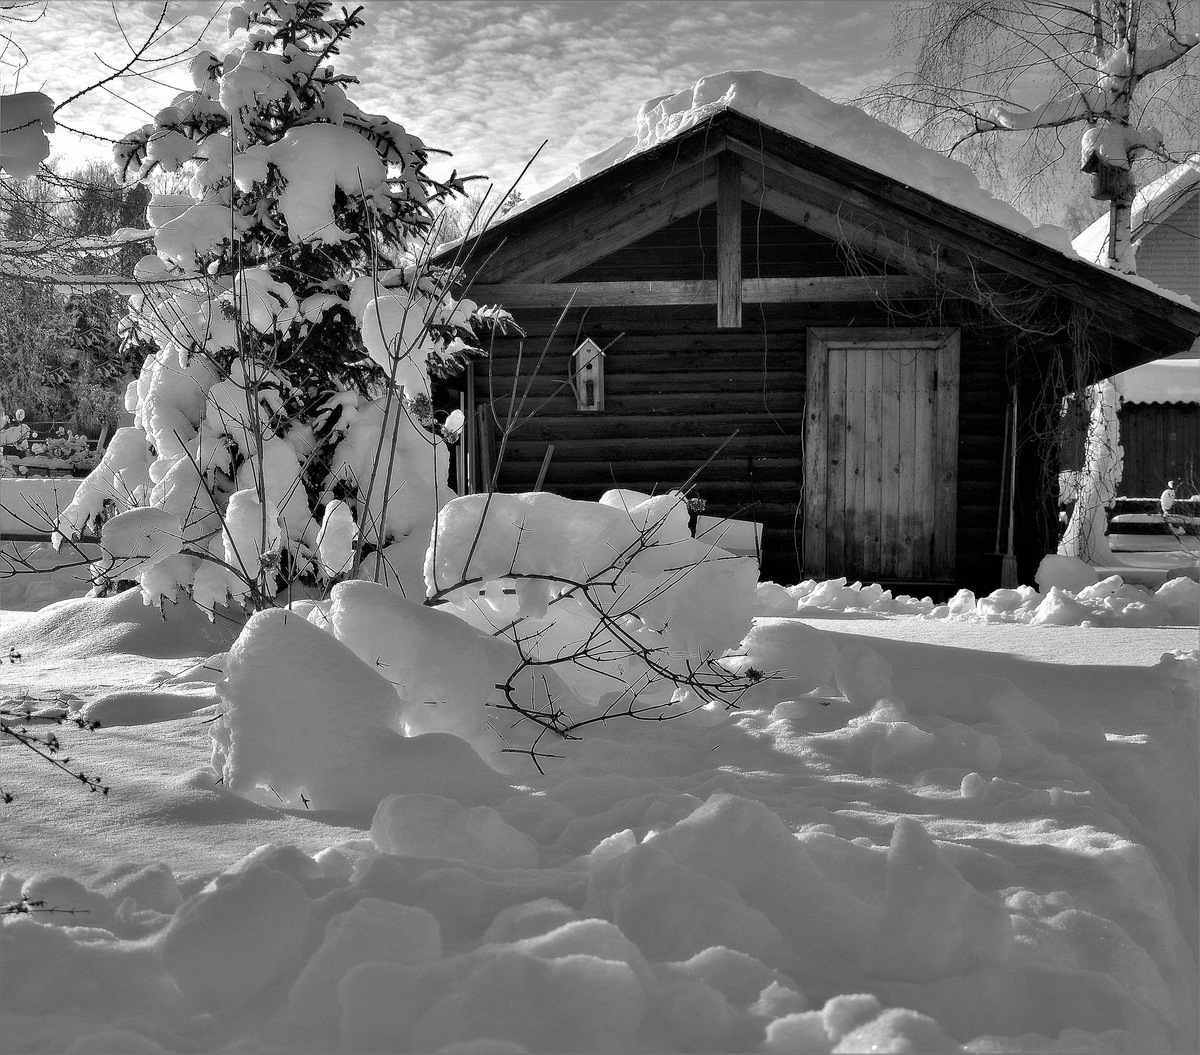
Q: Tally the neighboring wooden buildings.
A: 2